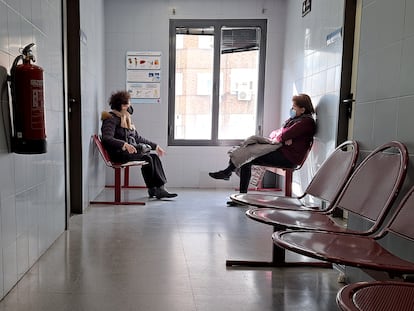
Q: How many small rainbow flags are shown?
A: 0